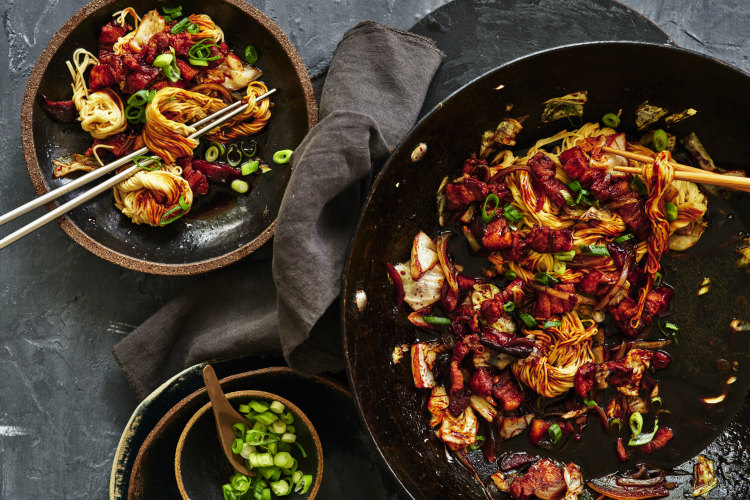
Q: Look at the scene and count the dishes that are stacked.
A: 3